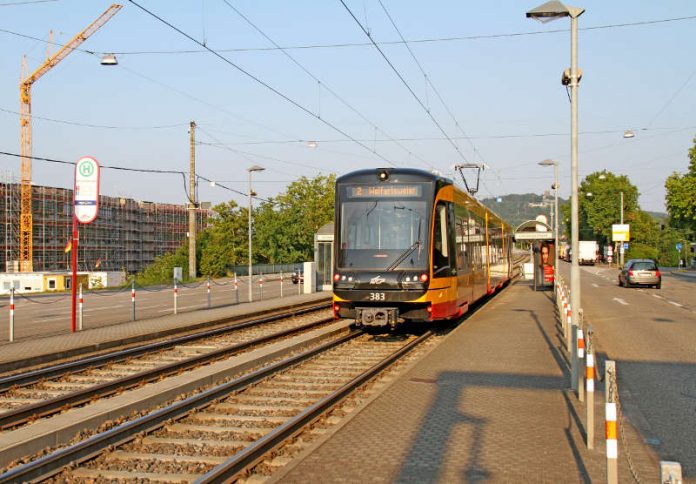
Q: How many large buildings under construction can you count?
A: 1